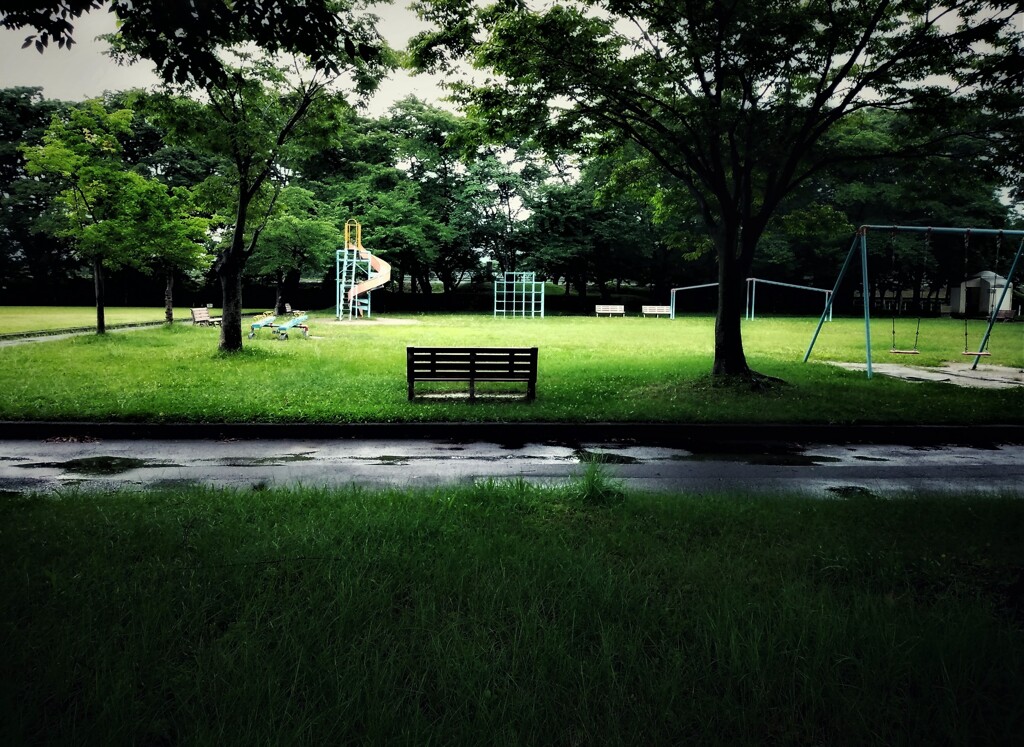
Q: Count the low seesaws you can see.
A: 2